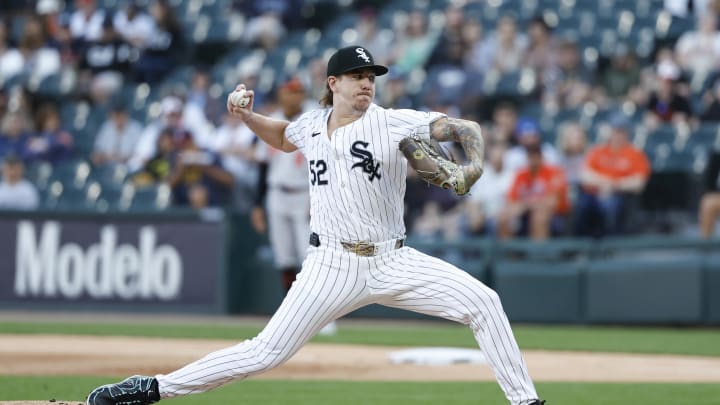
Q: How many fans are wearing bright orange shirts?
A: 2